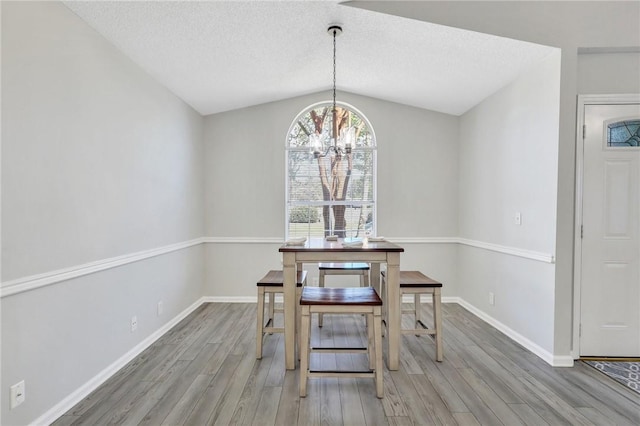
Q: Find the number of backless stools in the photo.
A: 4